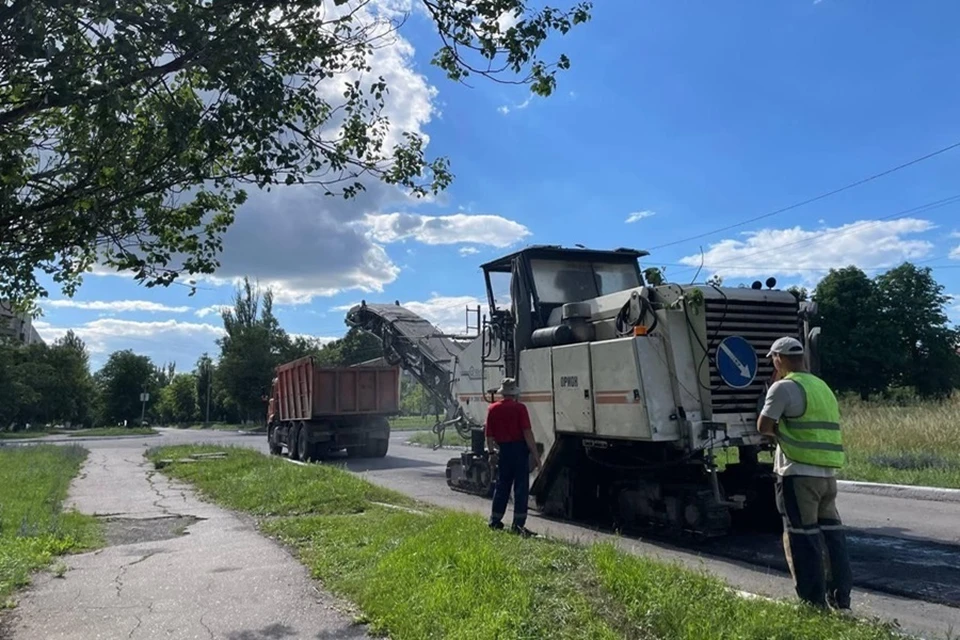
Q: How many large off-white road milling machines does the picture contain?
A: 1